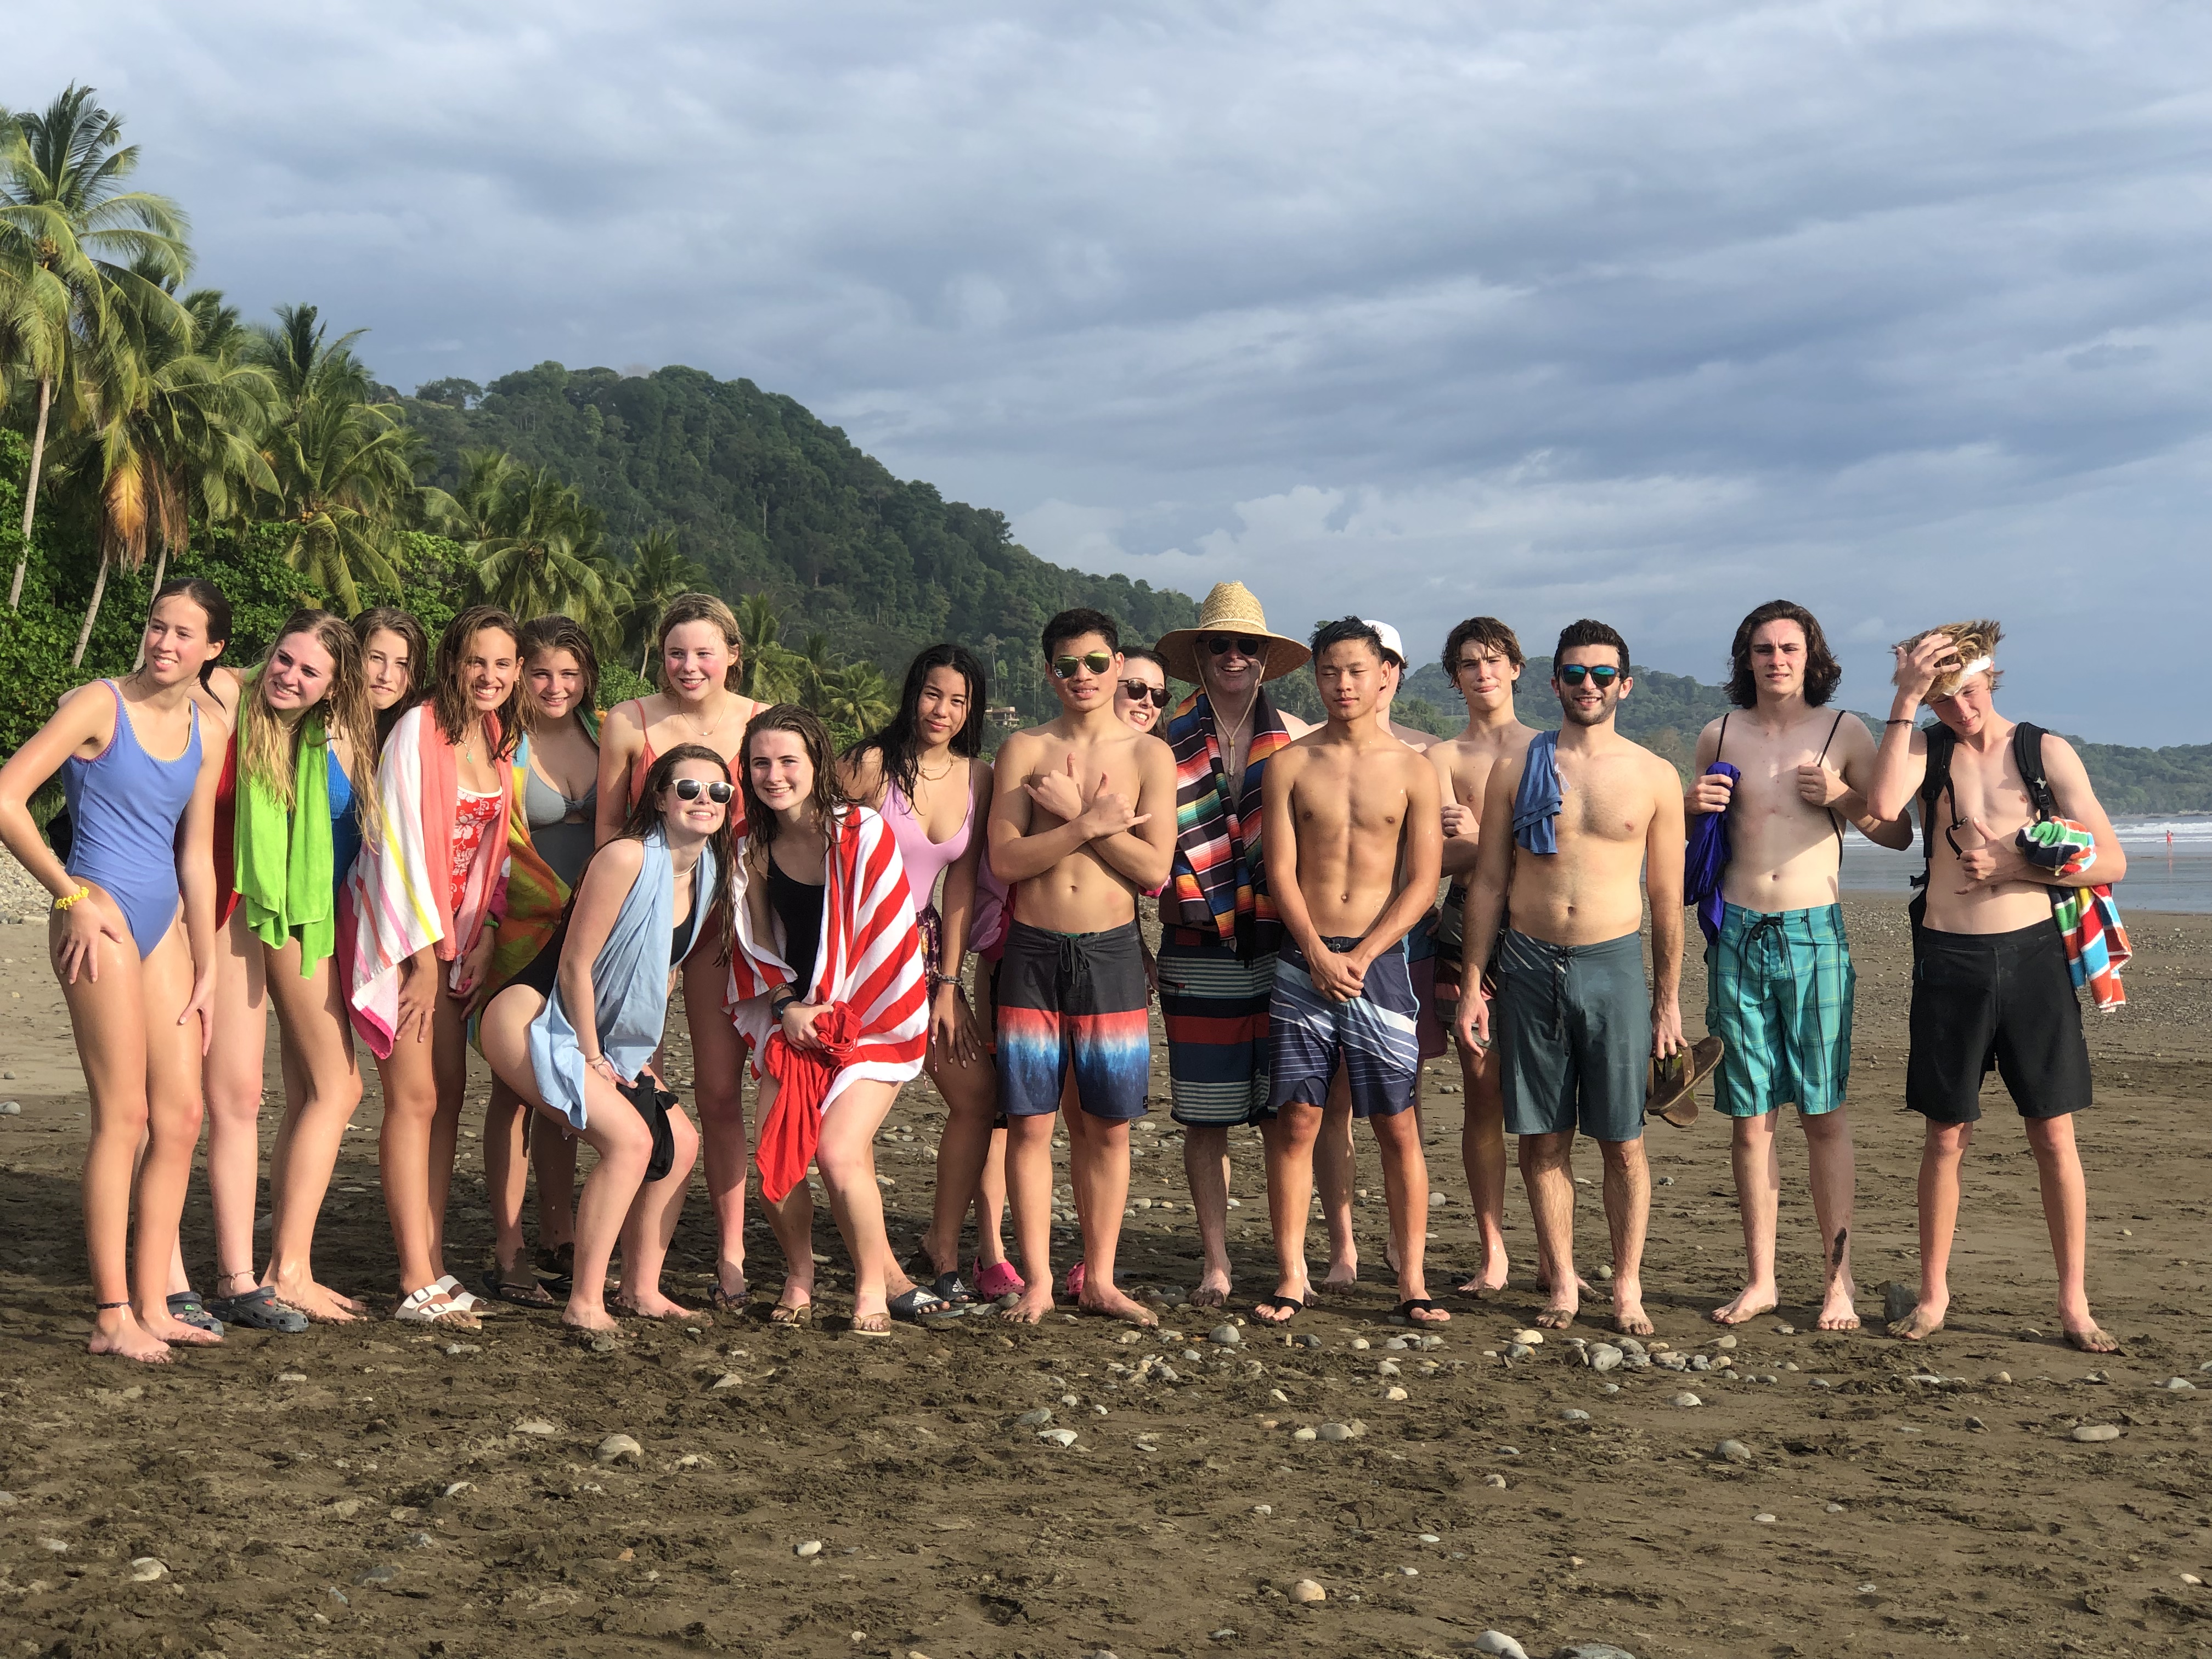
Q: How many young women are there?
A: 10